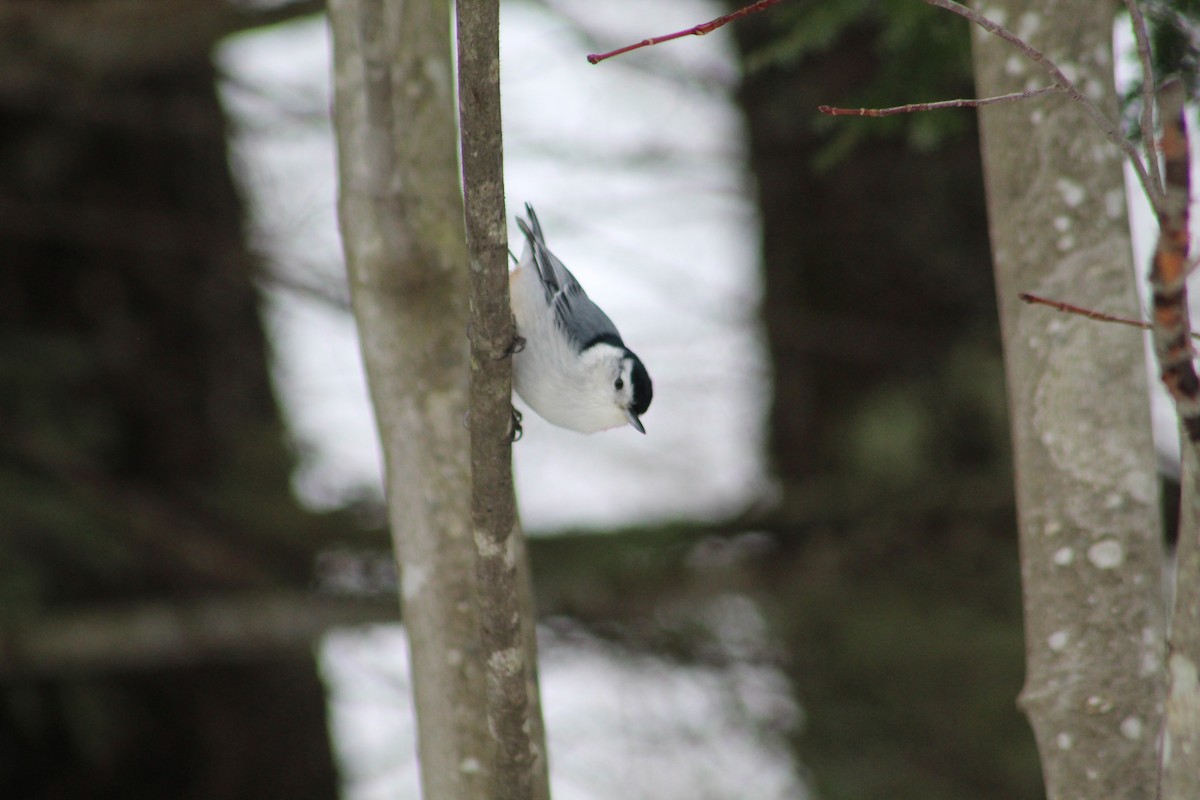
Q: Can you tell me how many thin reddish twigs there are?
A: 3